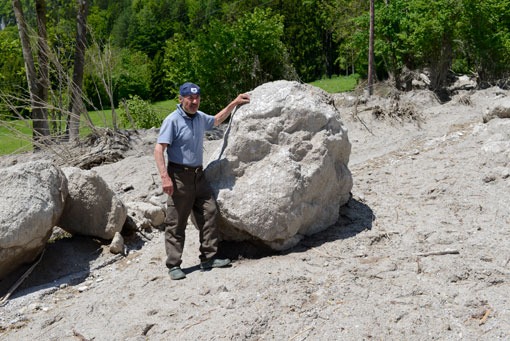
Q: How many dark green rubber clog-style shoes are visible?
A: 2